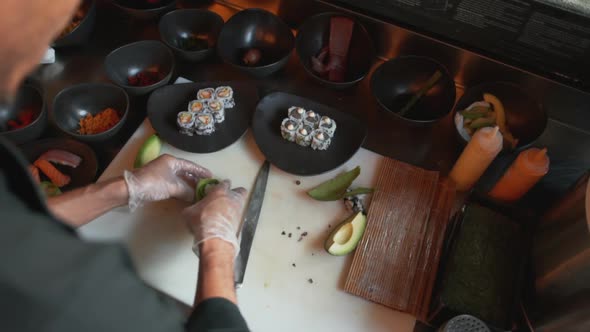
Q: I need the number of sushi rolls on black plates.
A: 12